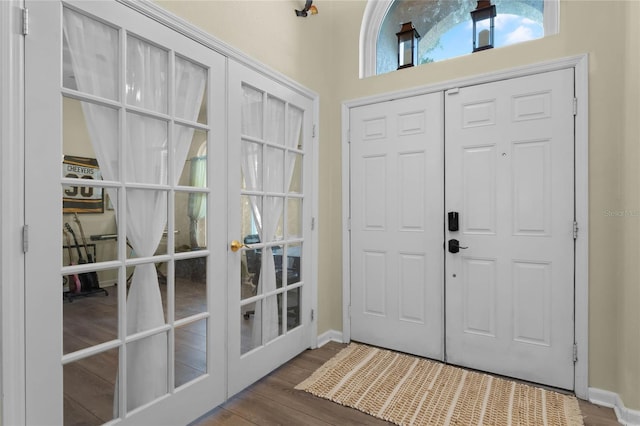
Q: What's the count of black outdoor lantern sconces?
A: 2